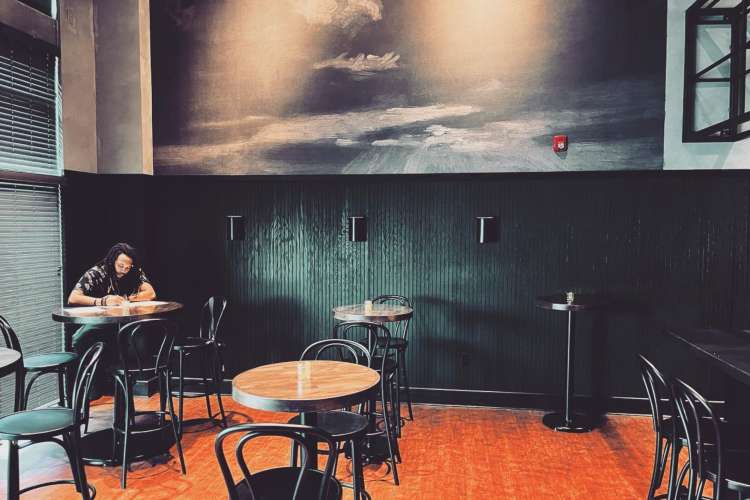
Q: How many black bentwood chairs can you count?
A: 10